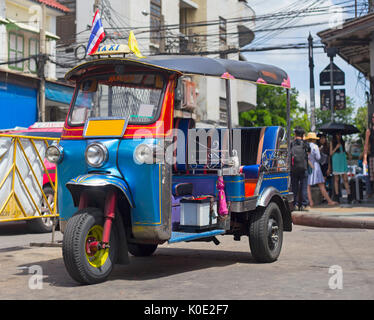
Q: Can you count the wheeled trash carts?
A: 0